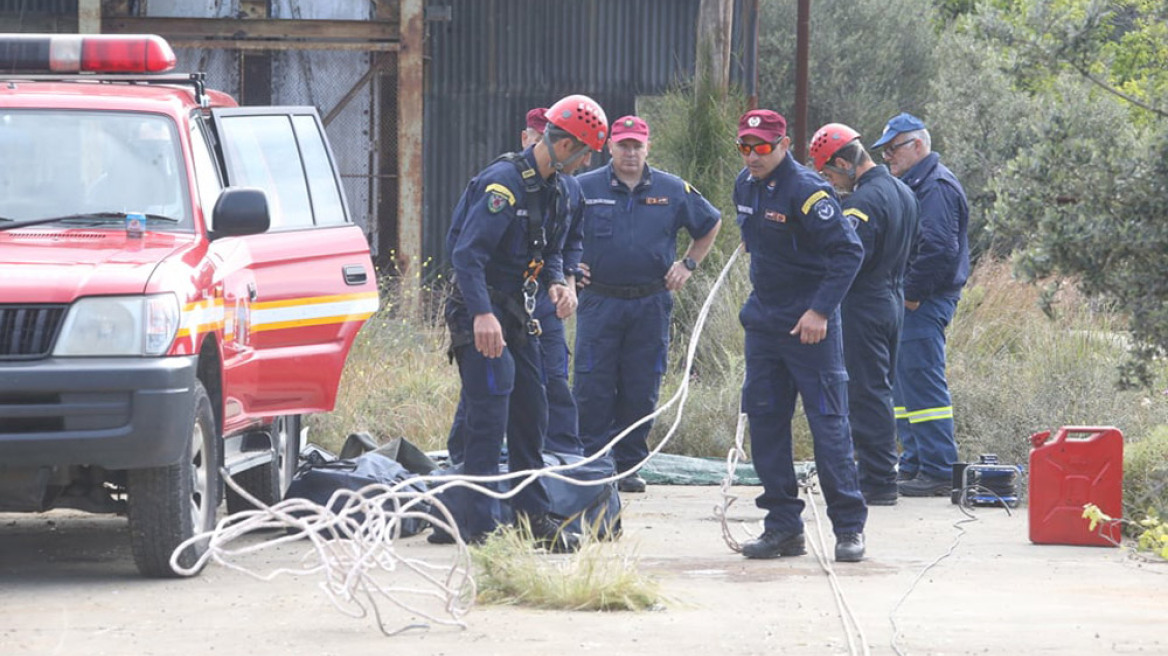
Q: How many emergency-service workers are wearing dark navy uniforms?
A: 6